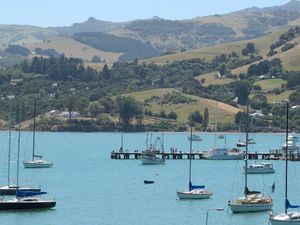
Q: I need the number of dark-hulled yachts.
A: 2